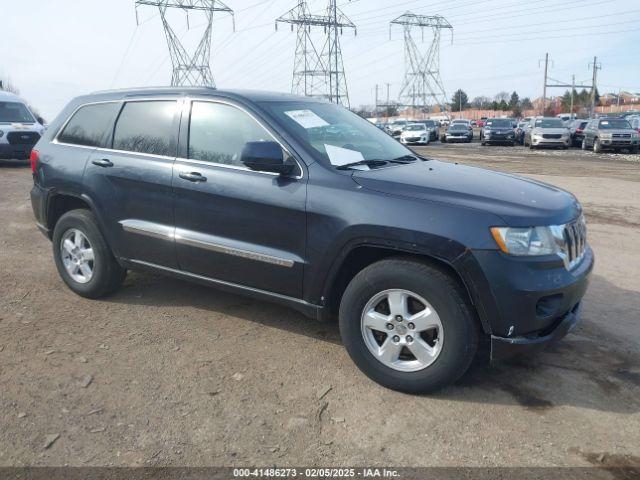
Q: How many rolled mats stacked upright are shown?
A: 0